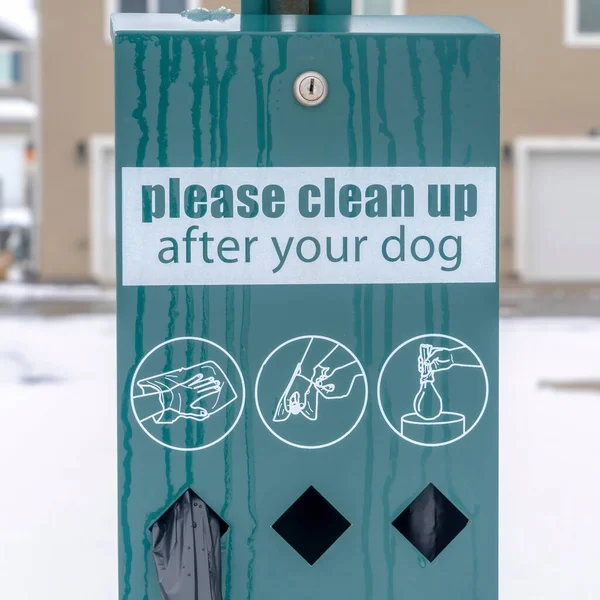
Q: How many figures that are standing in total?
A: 0